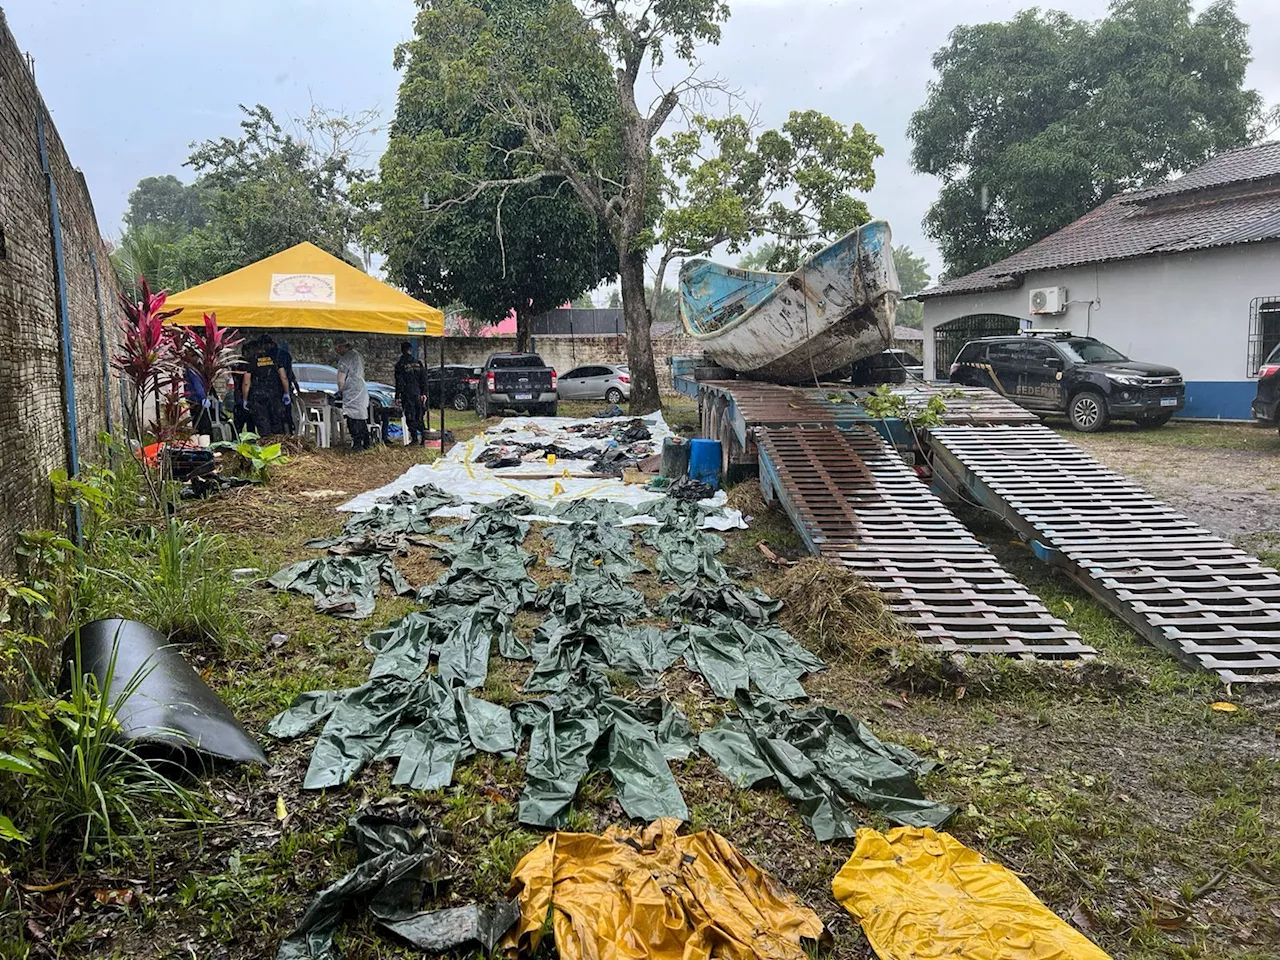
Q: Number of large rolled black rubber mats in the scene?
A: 1